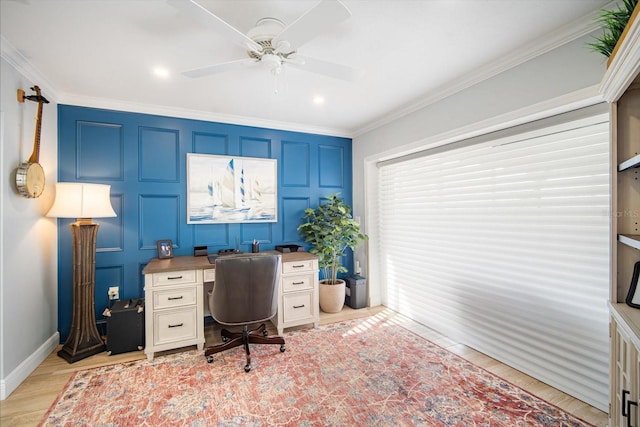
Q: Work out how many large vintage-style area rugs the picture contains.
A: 1